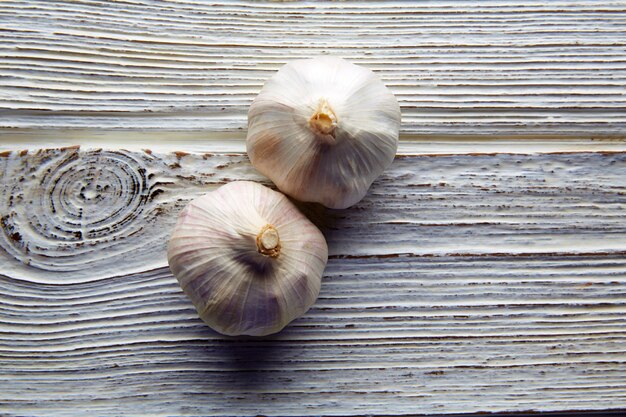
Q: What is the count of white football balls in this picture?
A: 0